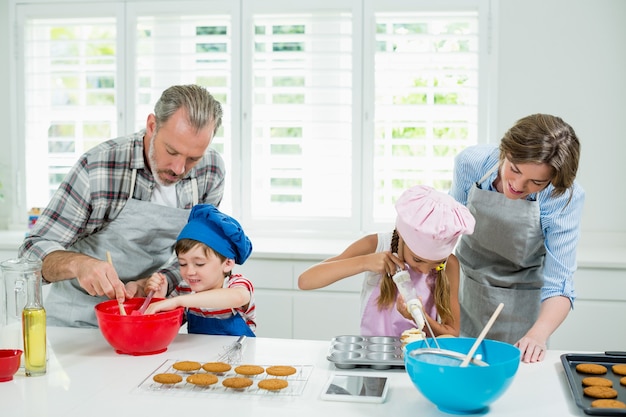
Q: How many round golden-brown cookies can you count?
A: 14